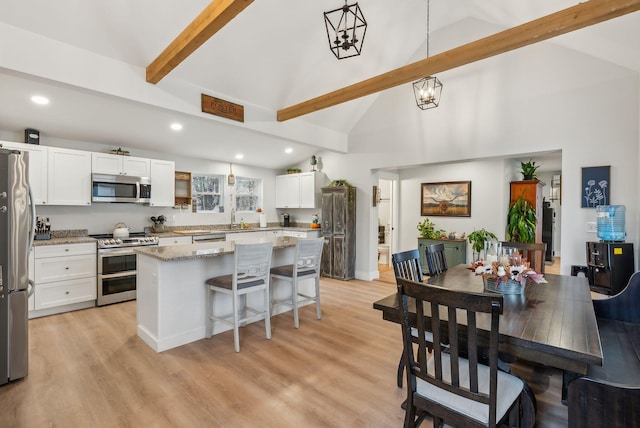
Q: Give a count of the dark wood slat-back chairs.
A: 4